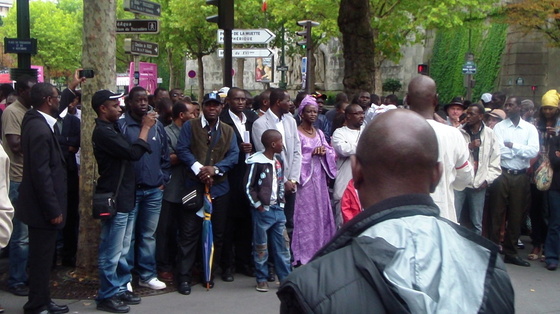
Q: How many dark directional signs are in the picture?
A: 3